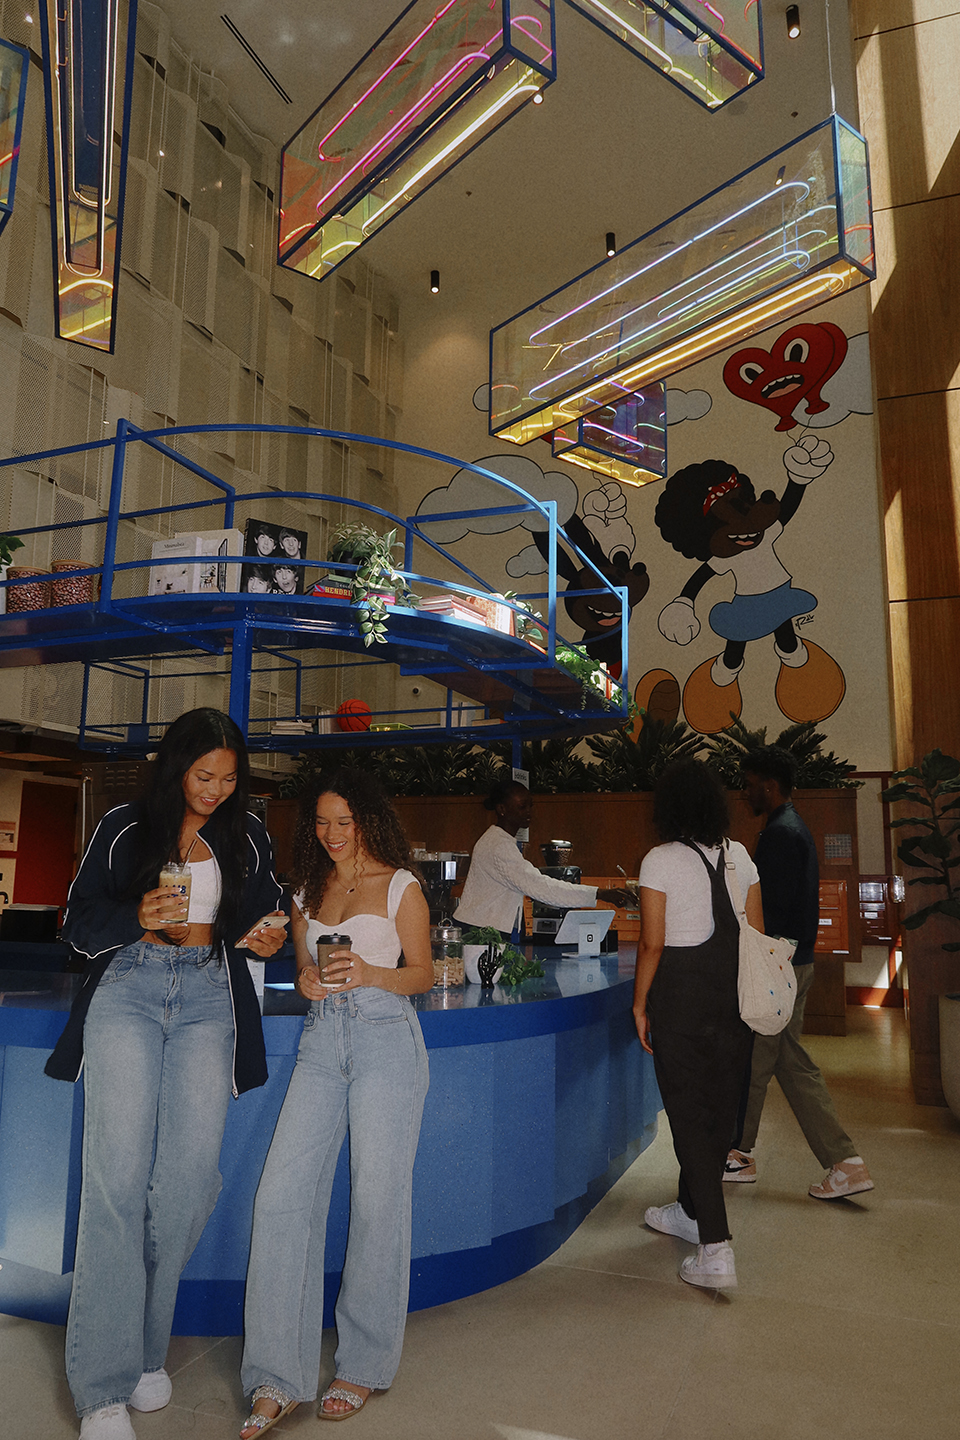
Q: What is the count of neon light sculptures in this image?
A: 6